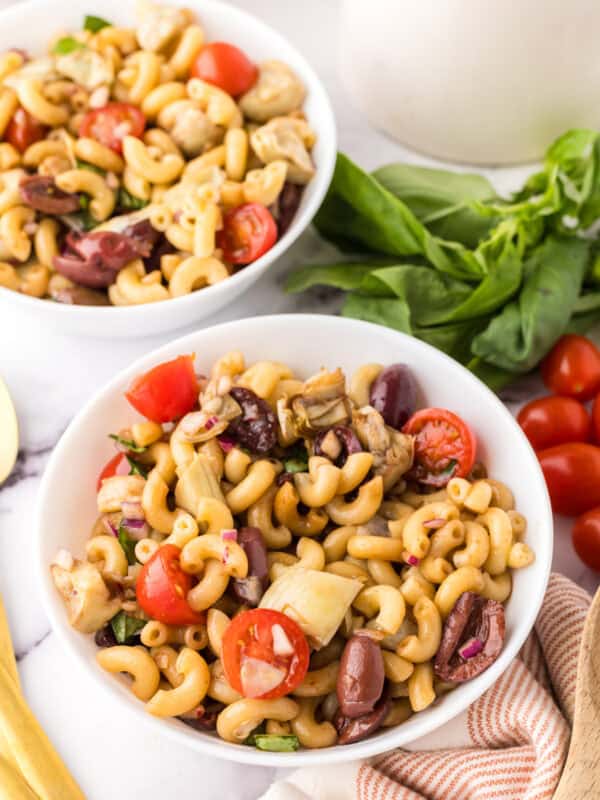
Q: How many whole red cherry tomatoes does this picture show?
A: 5